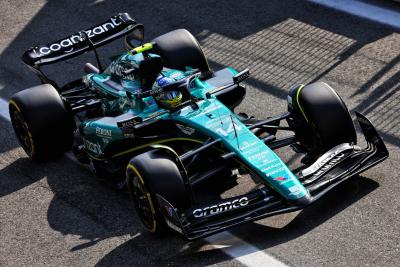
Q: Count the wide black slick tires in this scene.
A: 4